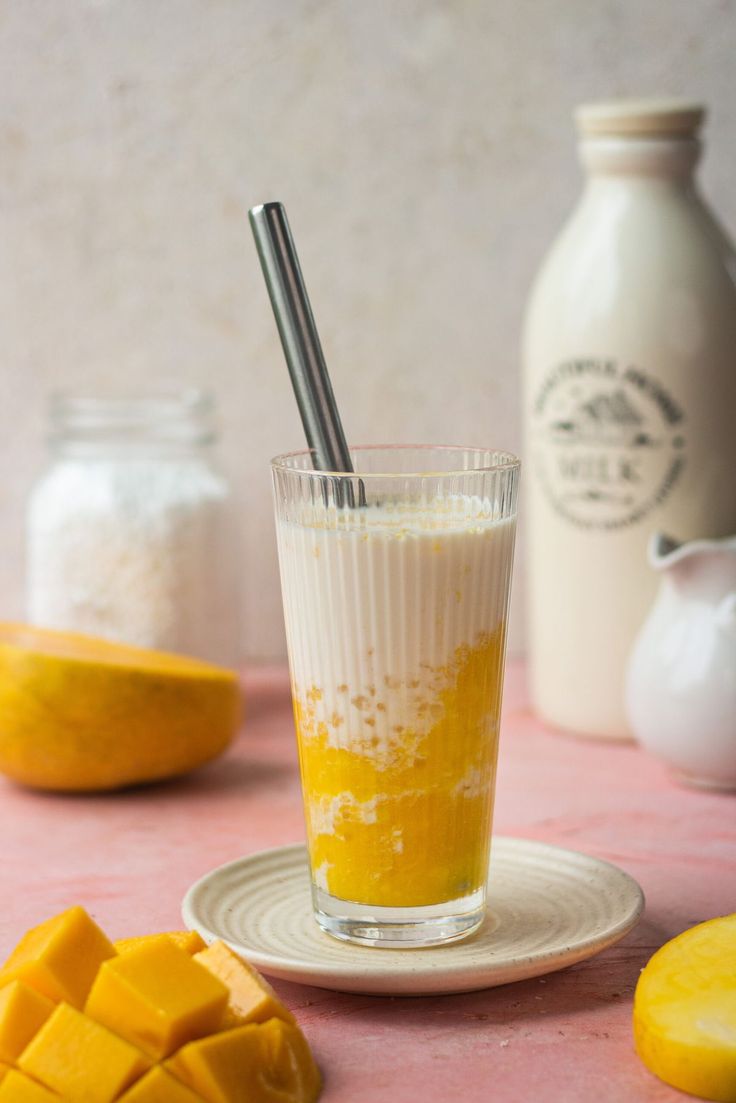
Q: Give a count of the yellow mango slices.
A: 3